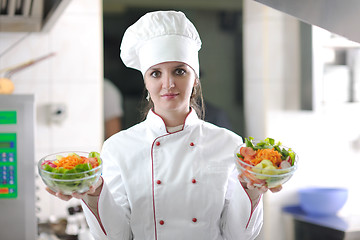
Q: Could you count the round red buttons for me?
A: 6